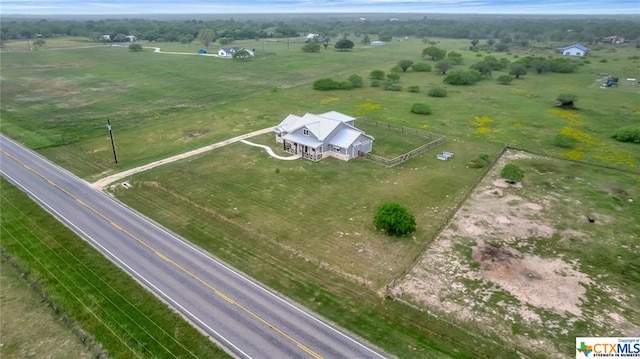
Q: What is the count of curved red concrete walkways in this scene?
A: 0